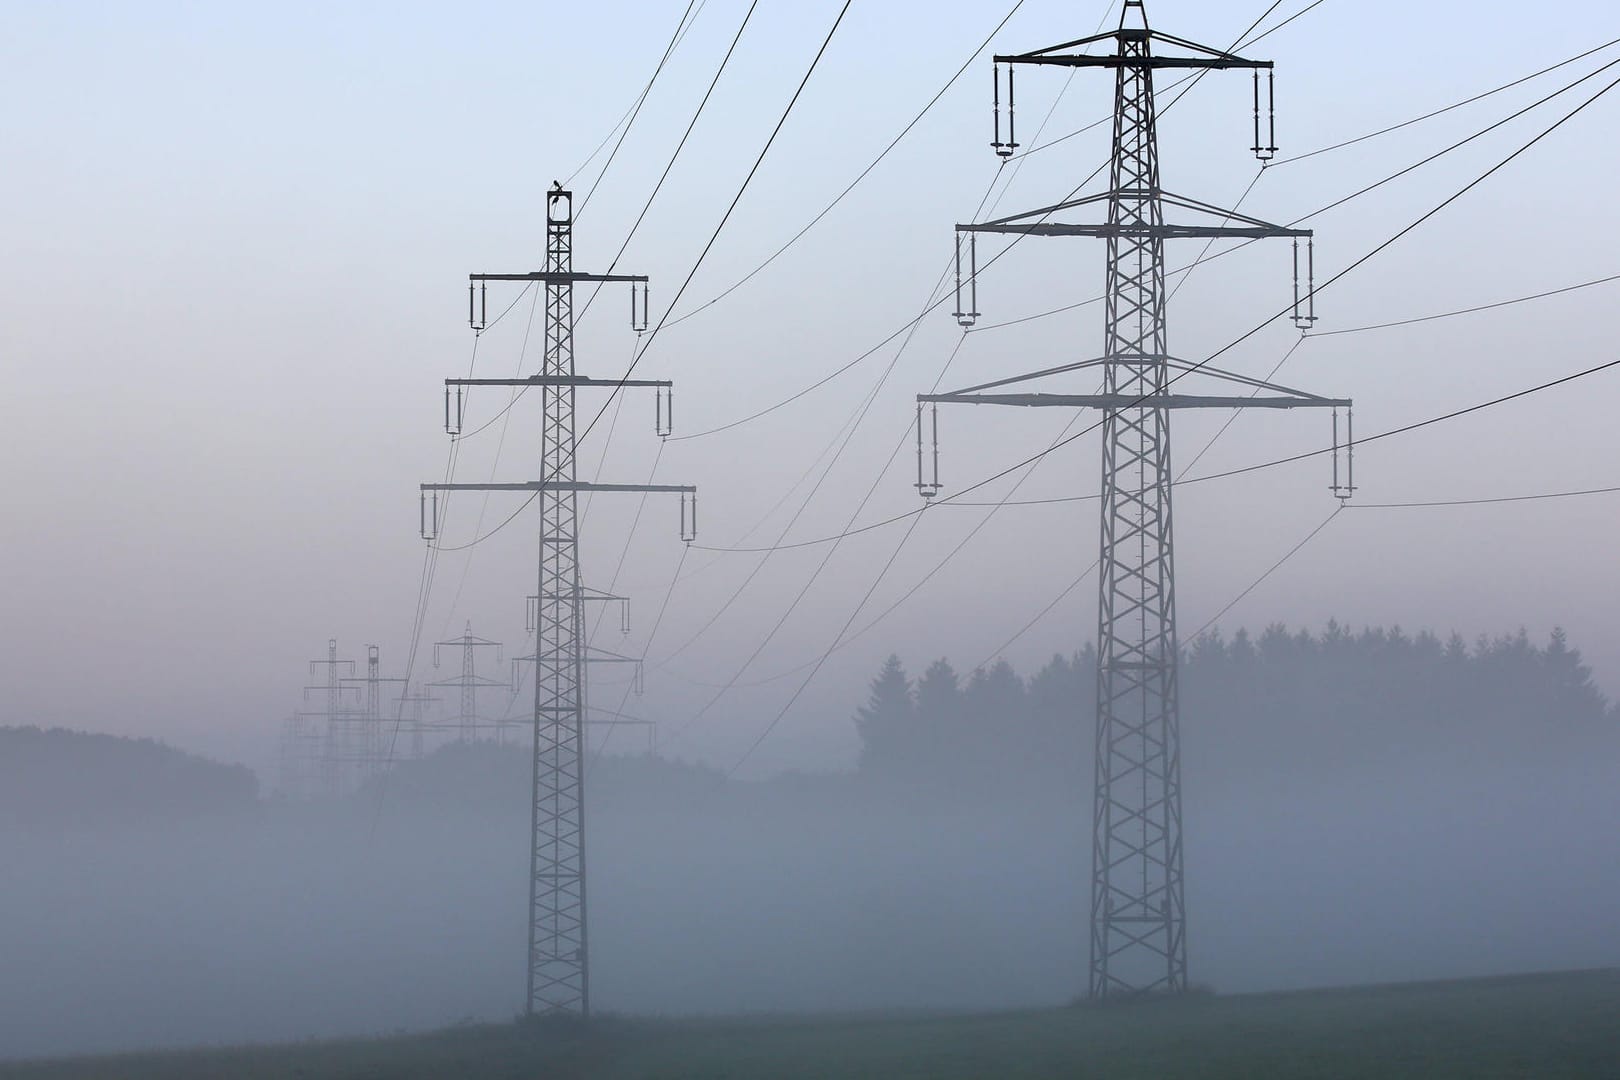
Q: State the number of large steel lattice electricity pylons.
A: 2